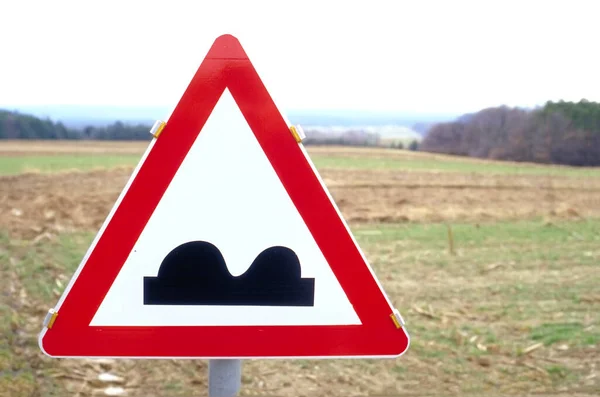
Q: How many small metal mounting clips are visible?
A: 4